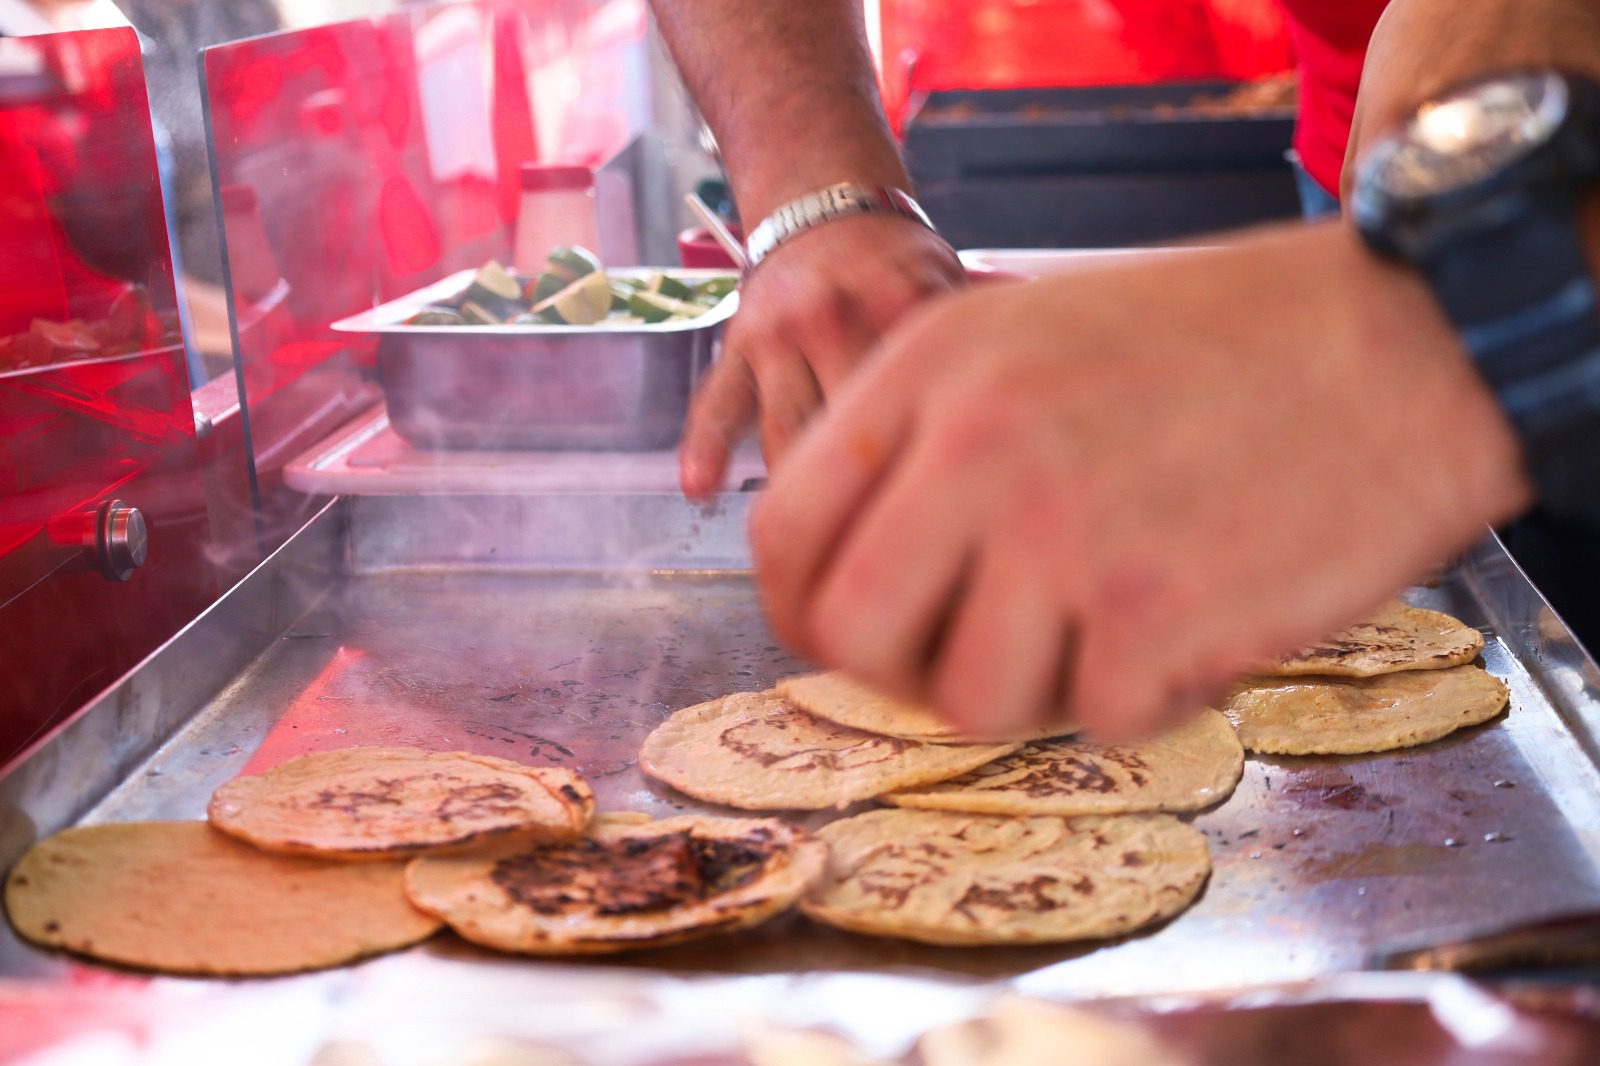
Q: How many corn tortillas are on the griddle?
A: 9